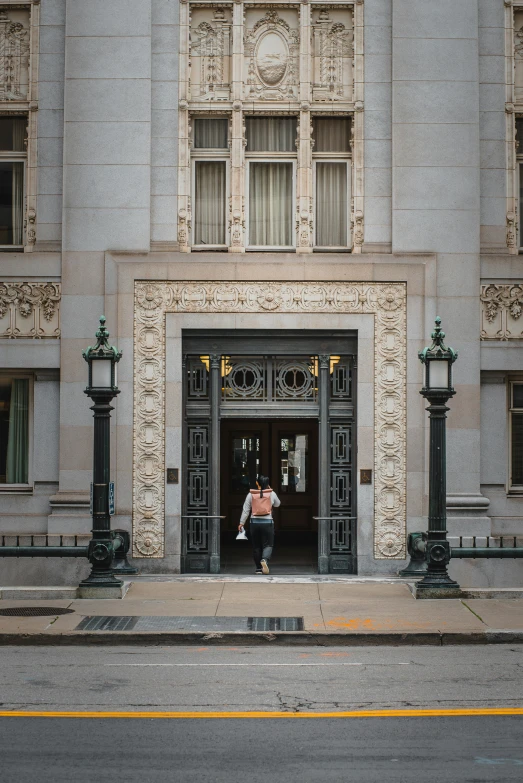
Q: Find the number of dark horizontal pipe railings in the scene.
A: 2